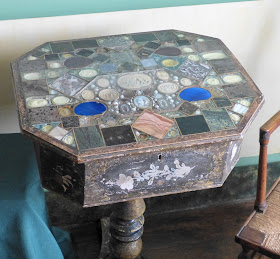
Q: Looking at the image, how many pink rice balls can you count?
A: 0